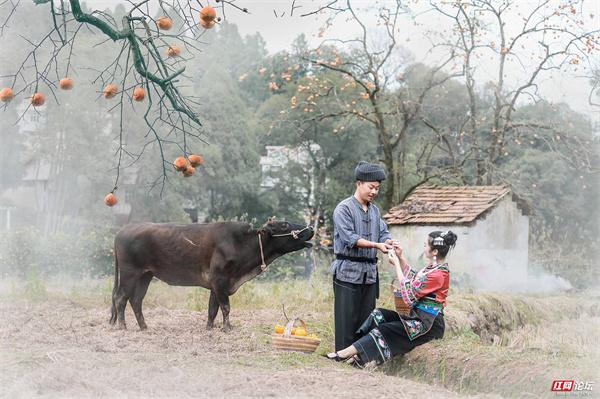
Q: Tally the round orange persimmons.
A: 13